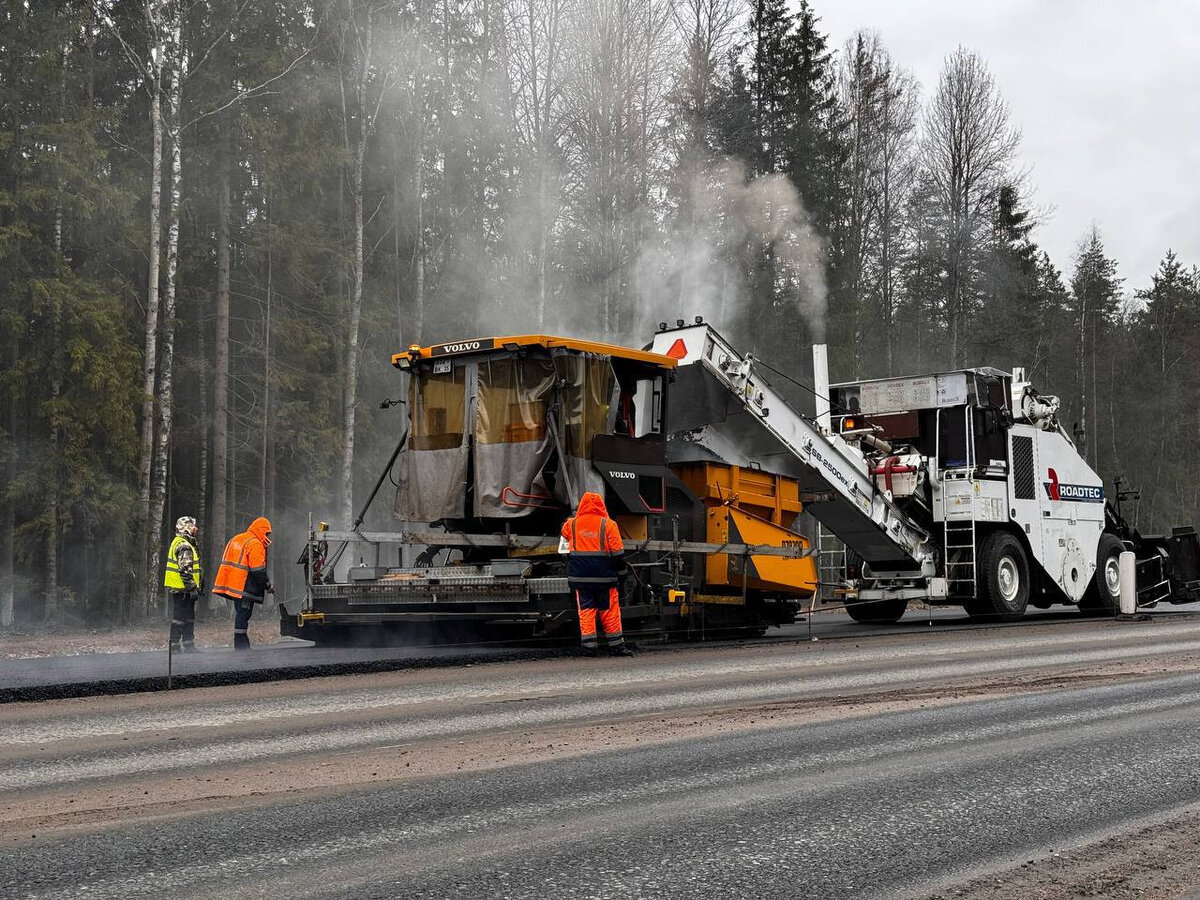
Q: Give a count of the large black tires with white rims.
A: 2